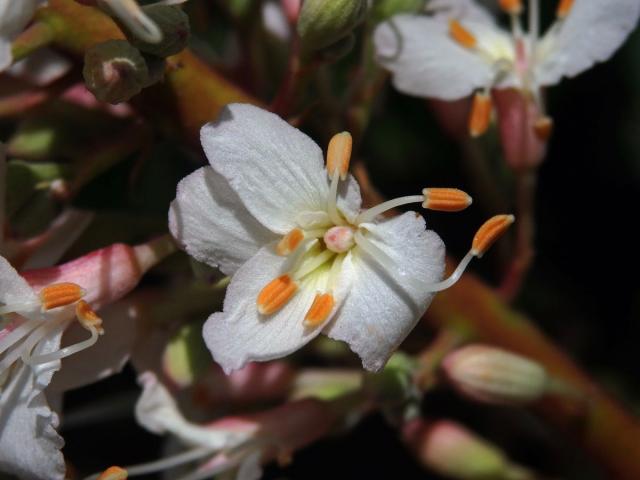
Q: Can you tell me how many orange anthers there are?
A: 14